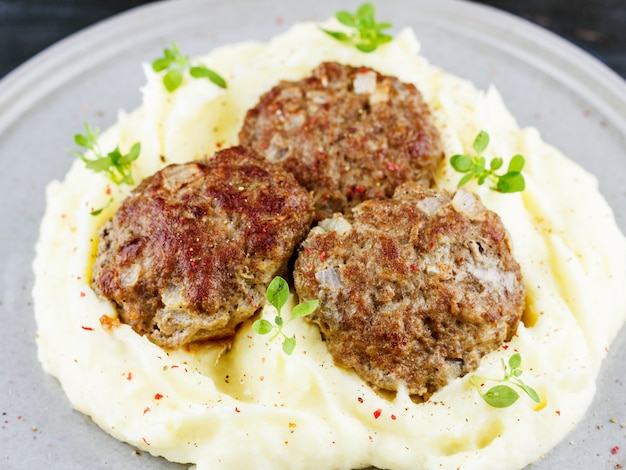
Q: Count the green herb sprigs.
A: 6